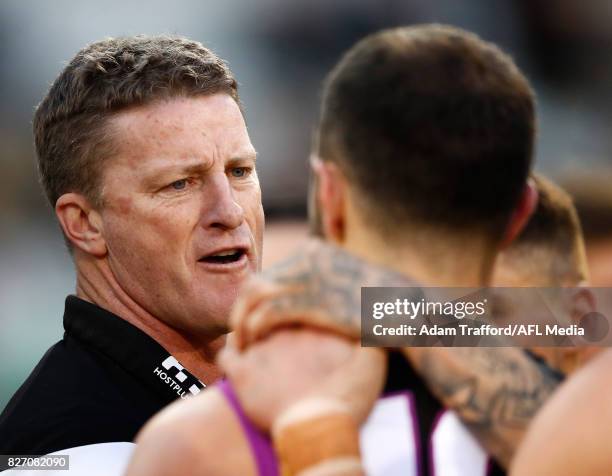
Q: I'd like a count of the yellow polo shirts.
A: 0